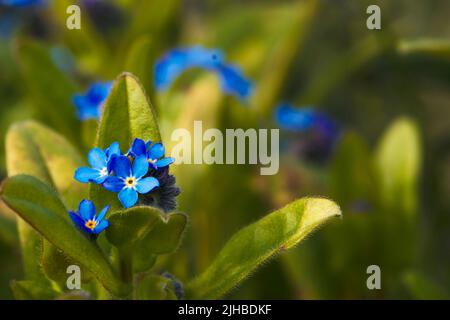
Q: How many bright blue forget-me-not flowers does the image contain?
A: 4